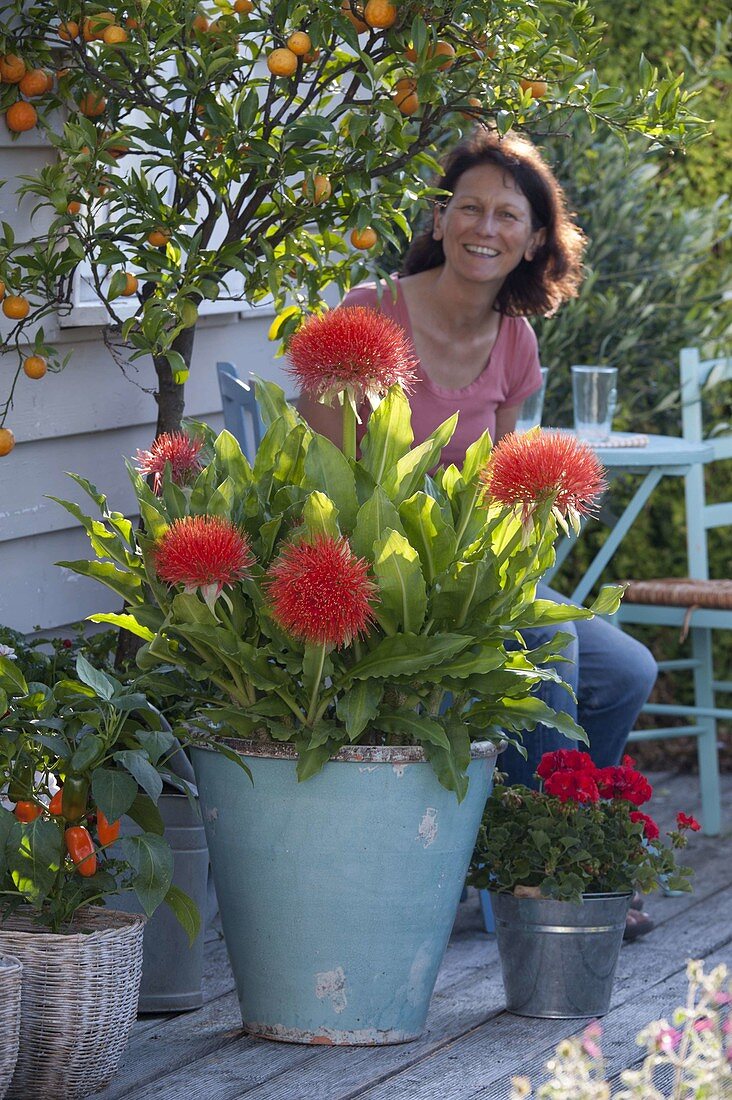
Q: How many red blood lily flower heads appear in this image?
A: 5